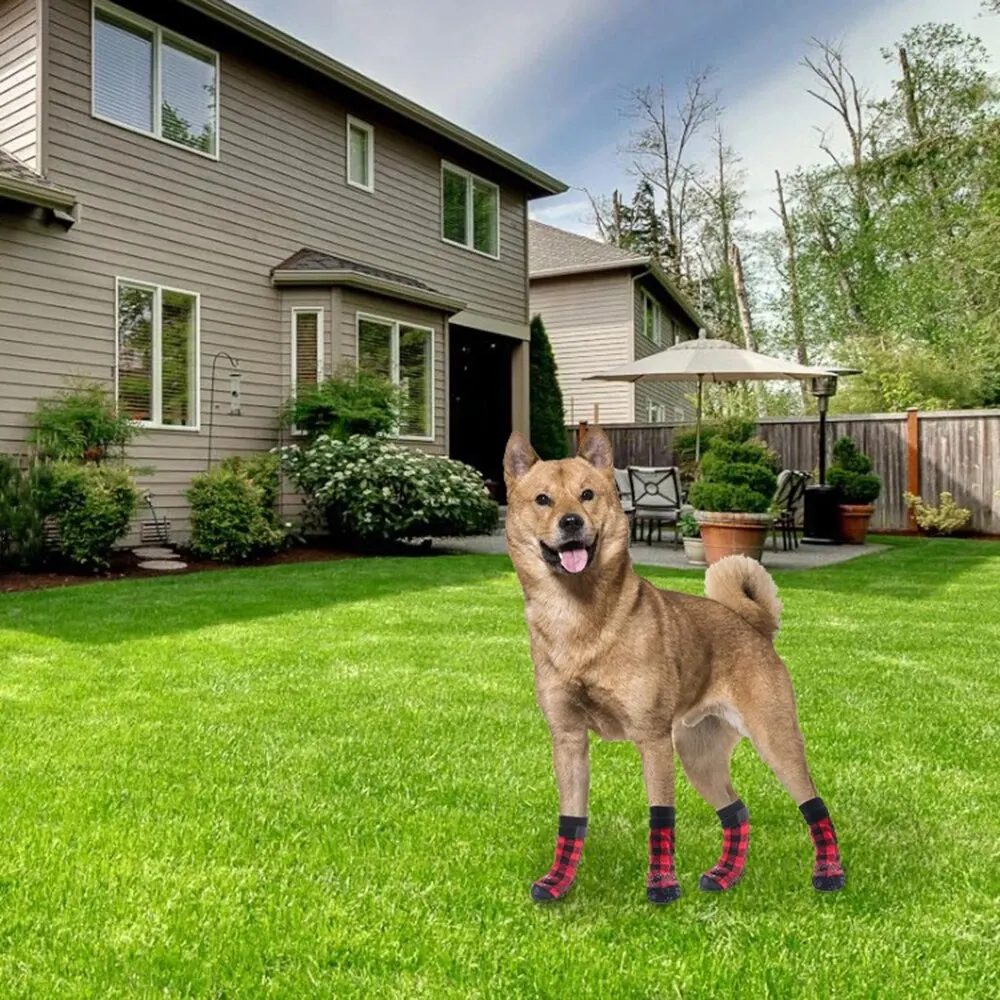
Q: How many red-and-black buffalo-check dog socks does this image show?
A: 4